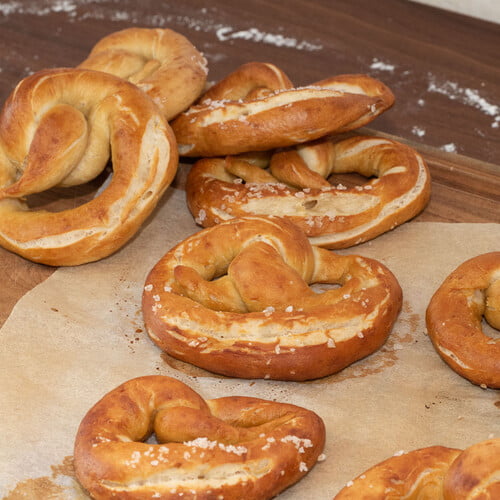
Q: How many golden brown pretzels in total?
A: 8